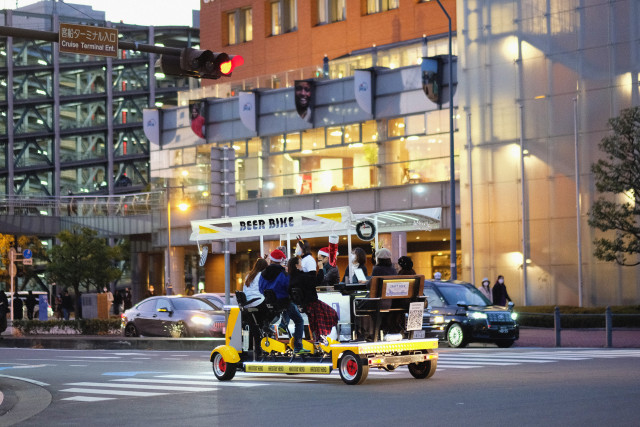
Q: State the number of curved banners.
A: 6